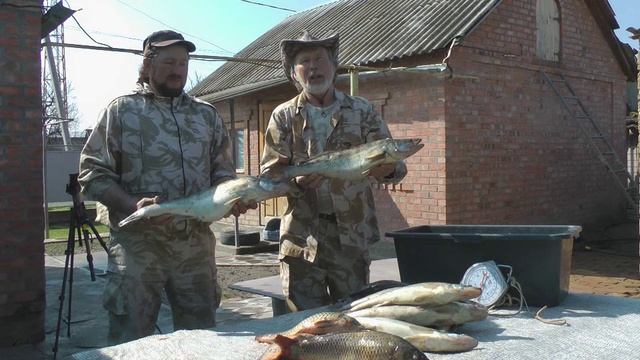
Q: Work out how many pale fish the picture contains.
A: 5